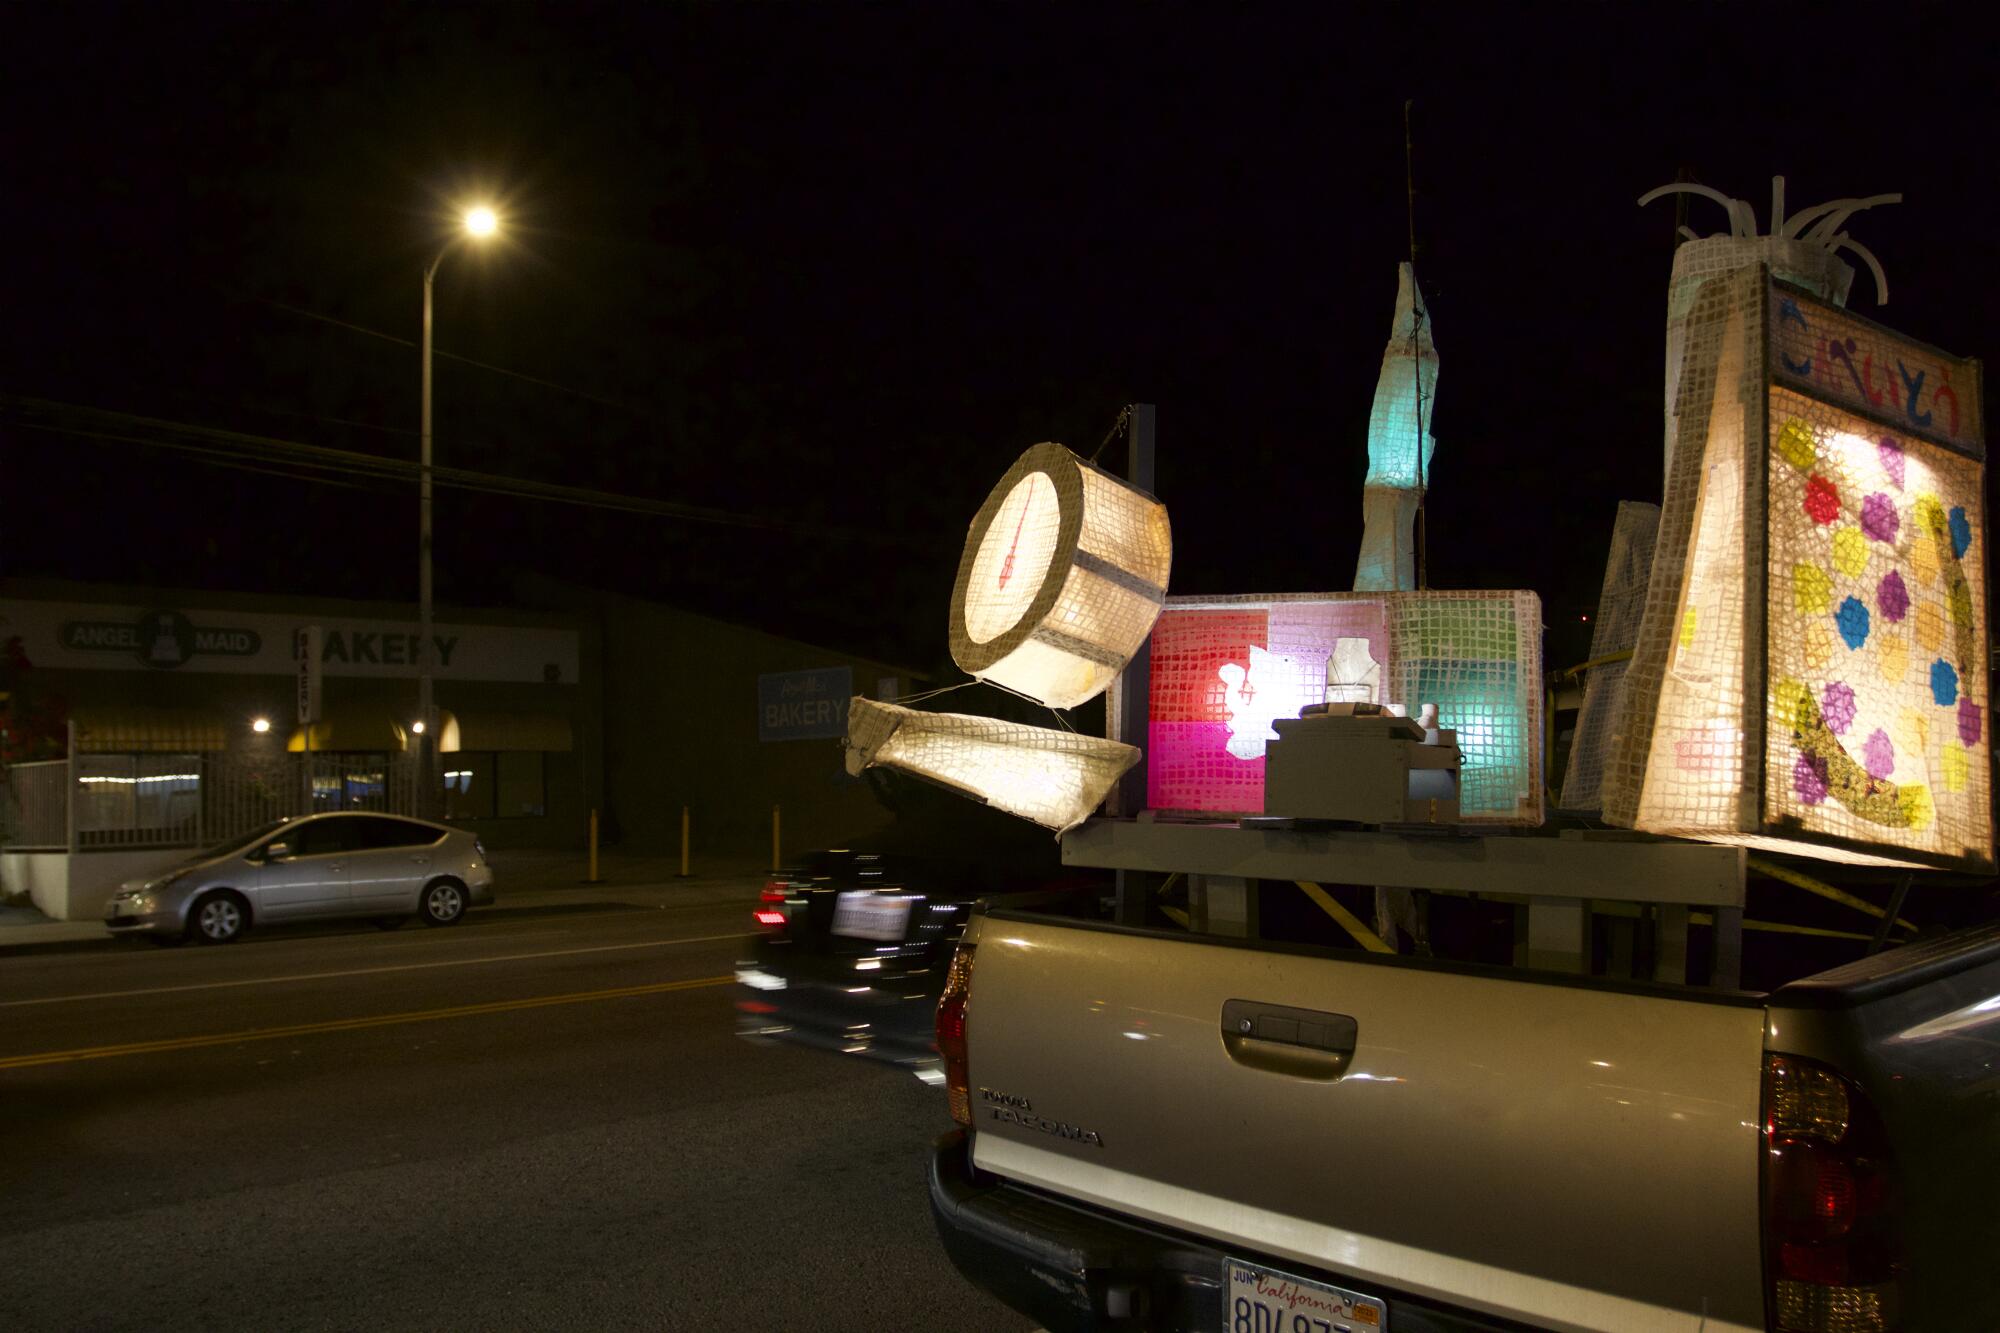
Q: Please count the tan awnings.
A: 3